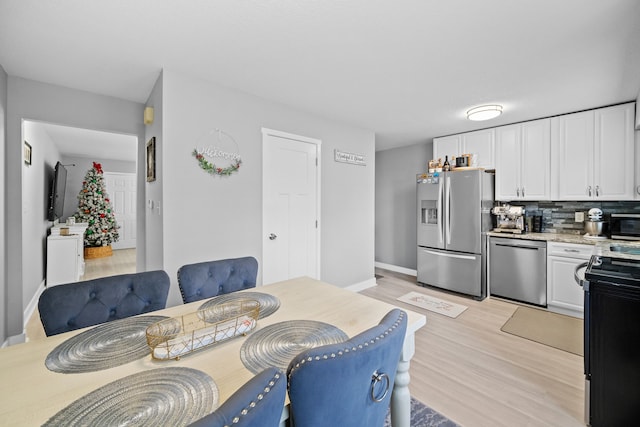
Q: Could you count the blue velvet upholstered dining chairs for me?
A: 4